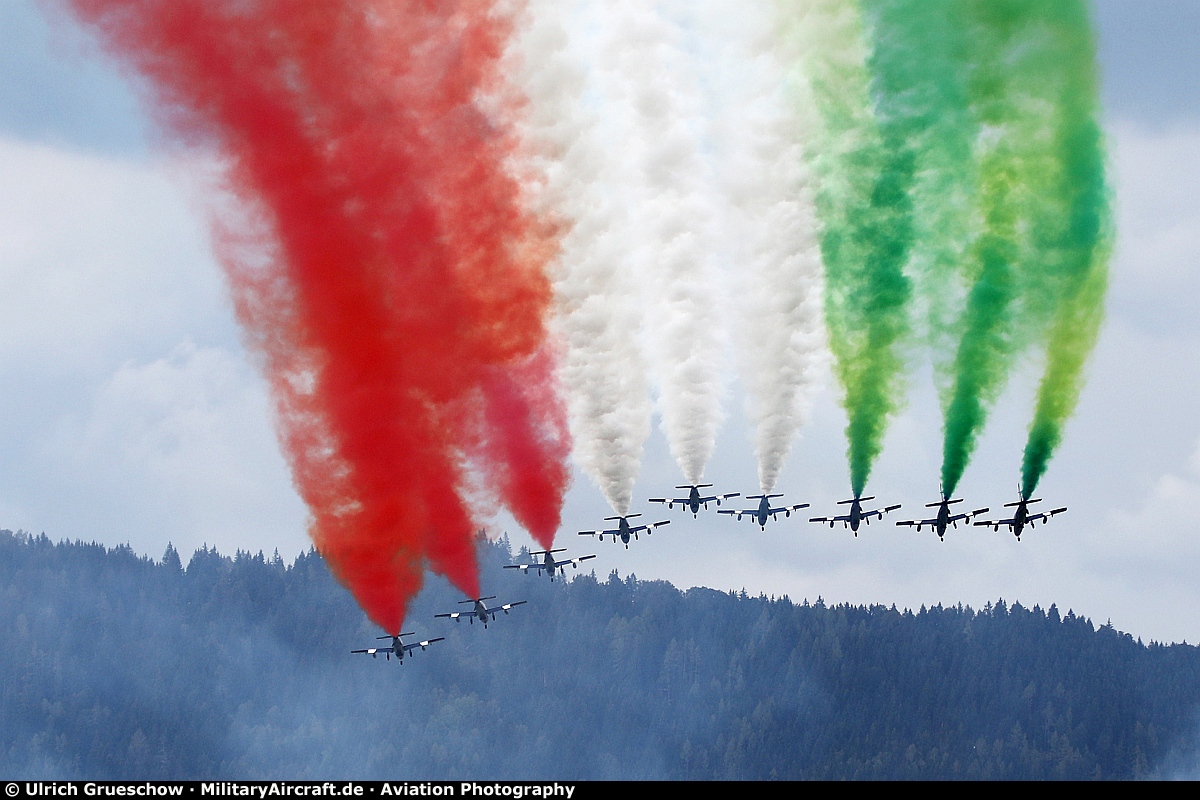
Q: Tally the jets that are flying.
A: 9